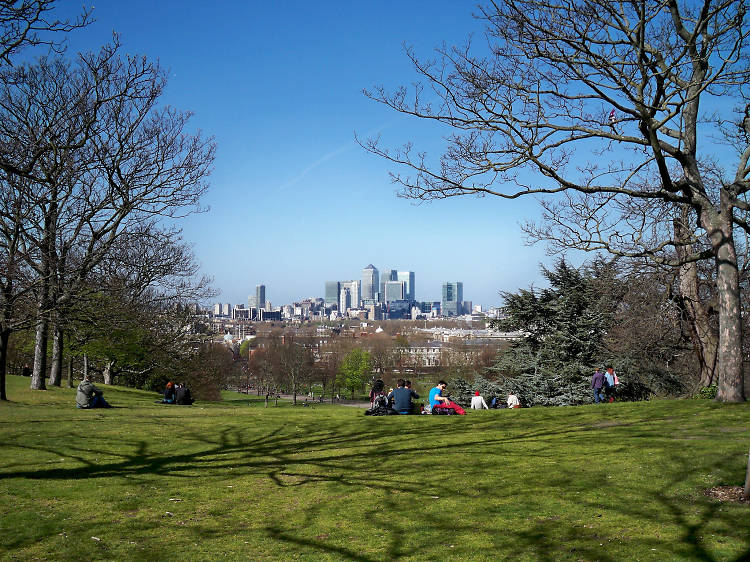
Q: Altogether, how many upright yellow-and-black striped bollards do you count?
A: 0